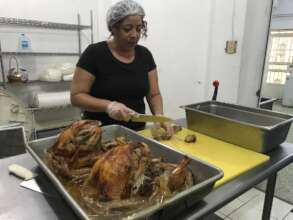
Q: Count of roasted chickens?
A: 2